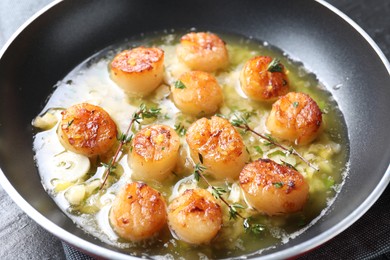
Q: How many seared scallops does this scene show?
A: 11